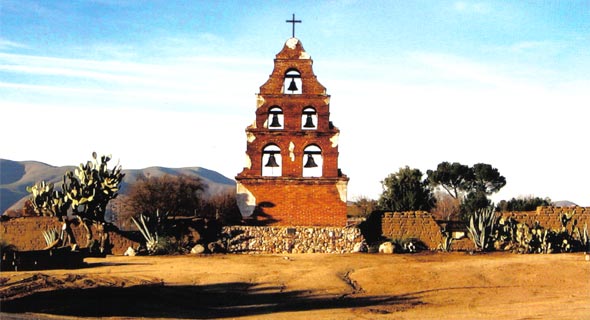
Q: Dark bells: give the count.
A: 5